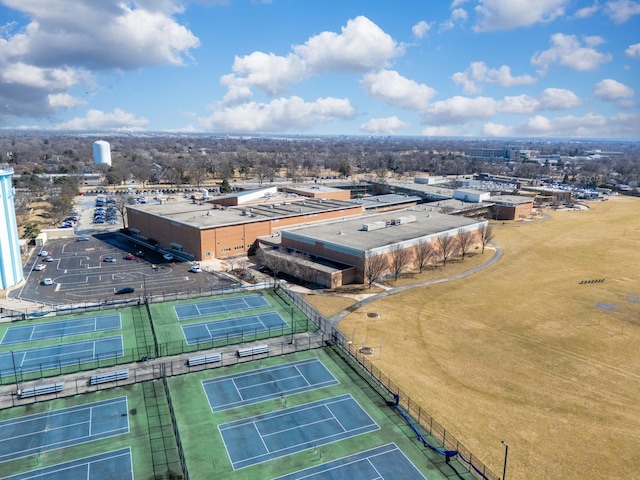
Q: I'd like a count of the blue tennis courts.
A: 9